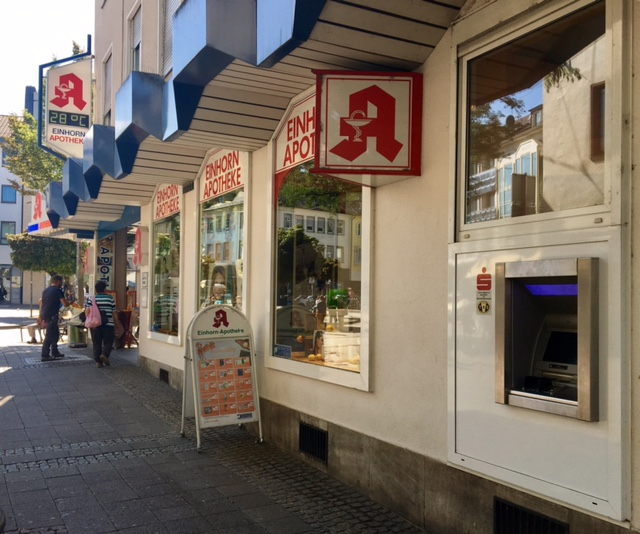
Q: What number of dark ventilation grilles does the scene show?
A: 3